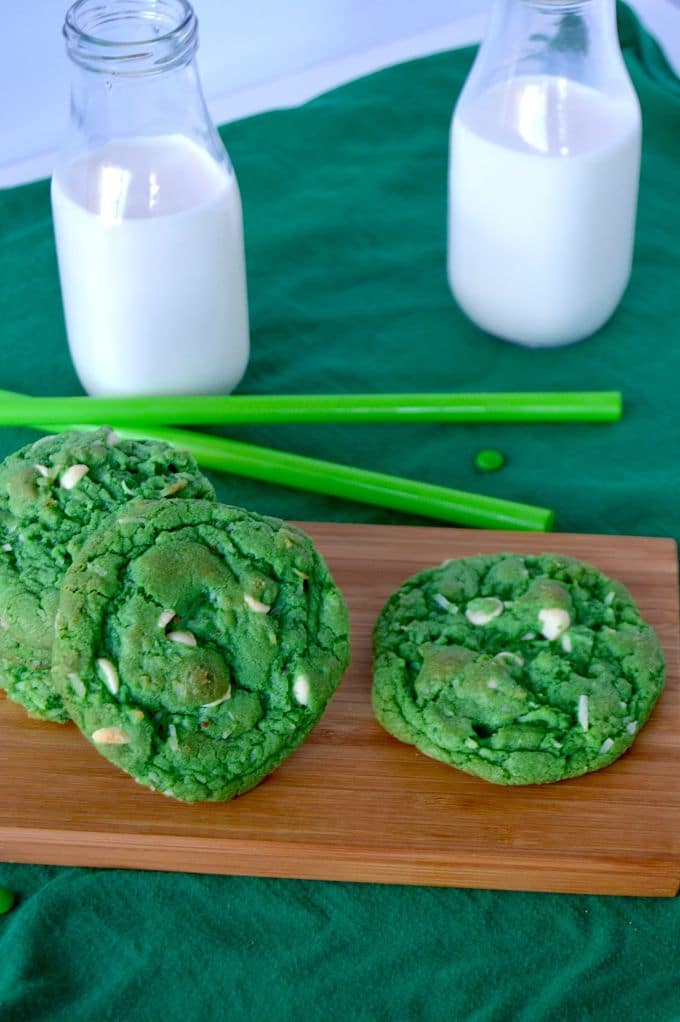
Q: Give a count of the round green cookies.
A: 3